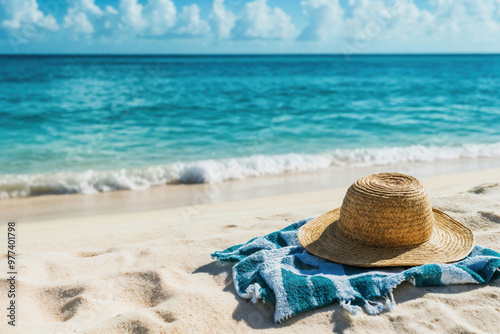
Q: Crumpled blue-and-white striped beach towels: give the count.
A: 1